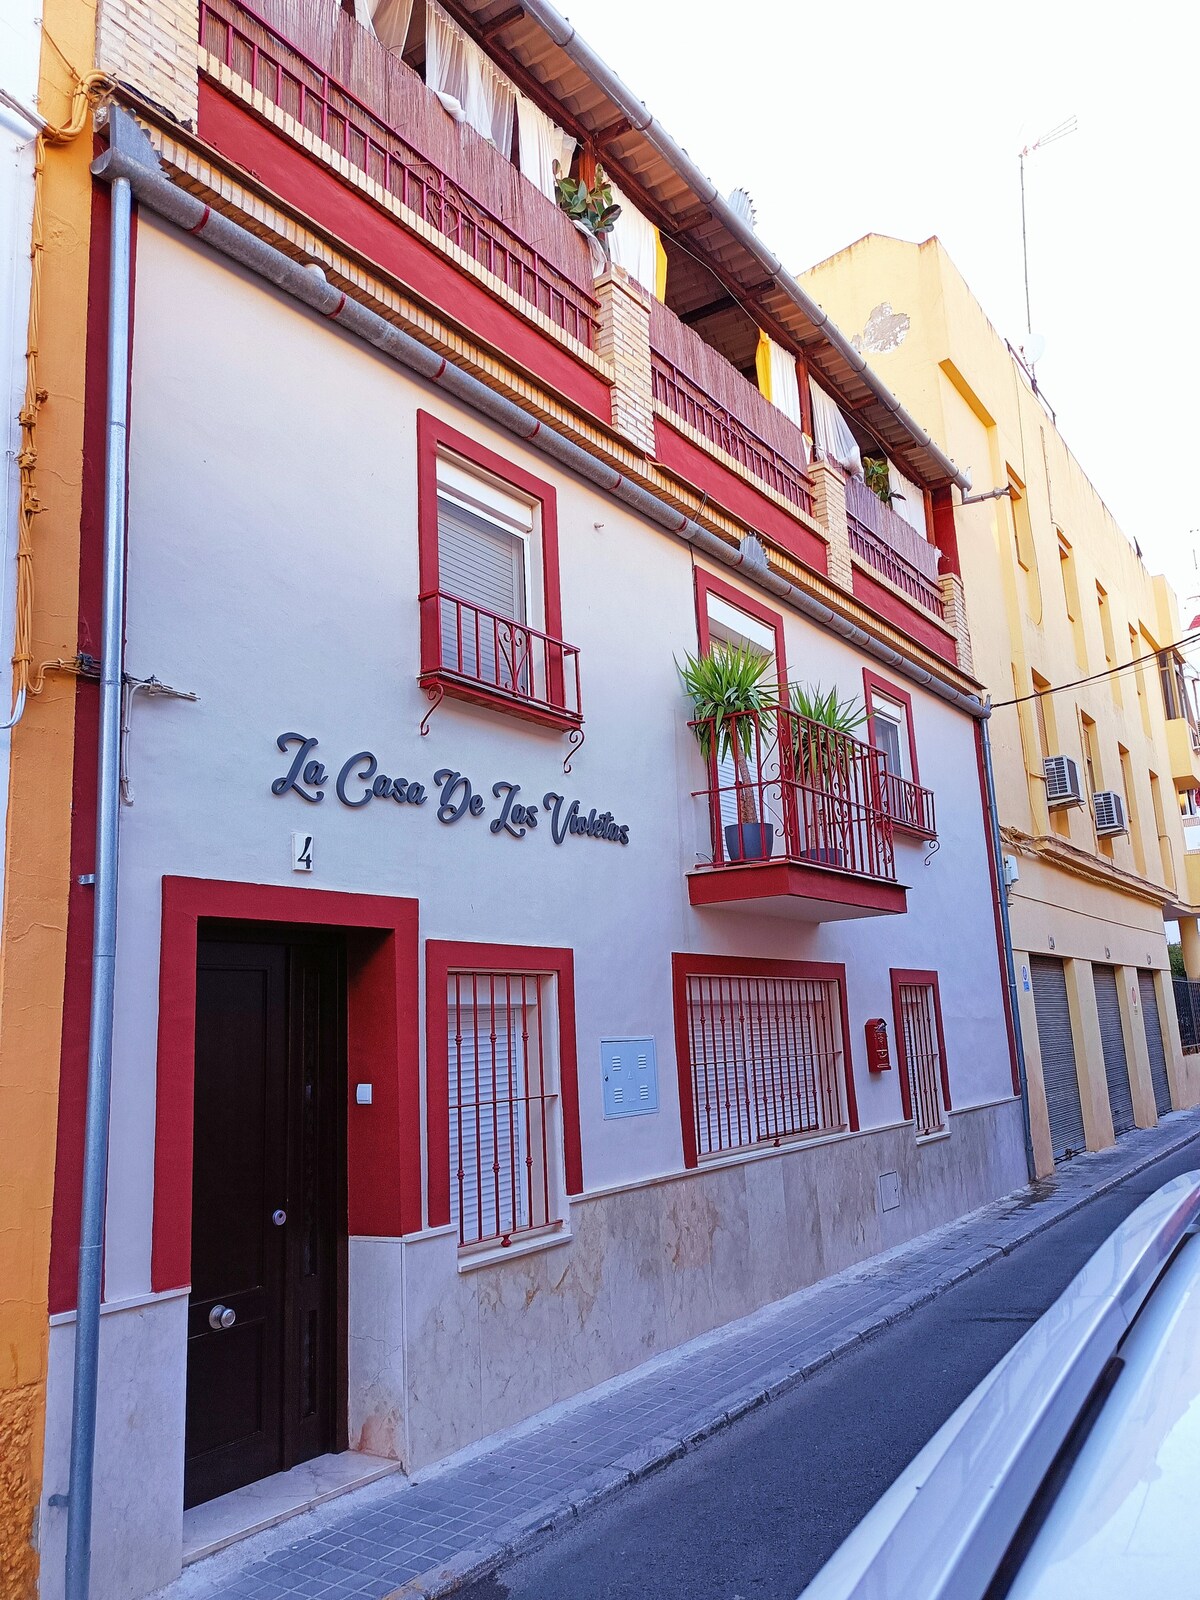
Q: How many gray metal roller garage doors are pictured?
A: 3